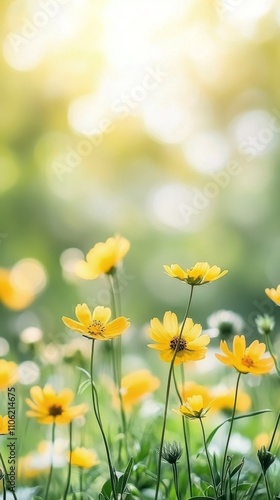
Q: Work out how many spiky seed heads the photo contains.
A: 2